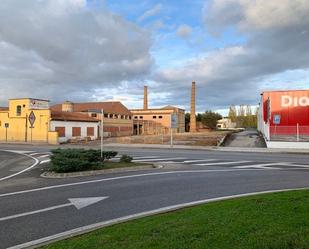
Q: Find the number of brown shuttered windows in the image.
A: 3